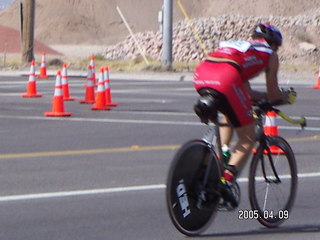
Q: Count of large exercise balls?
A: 0